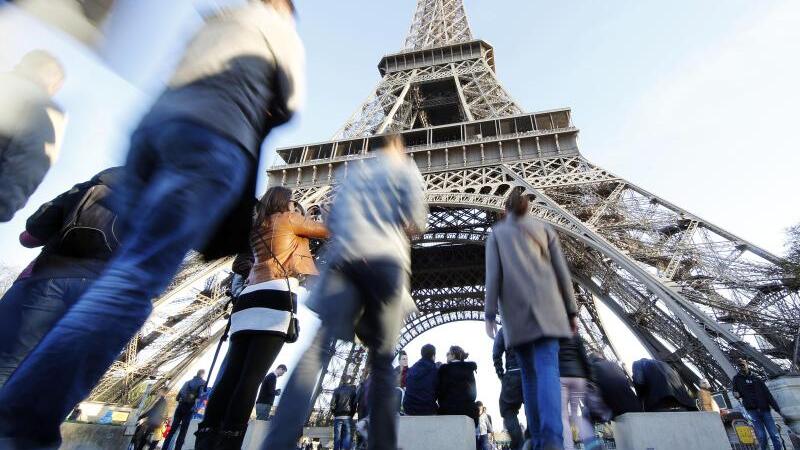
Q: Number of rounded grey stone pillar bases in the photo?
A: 1